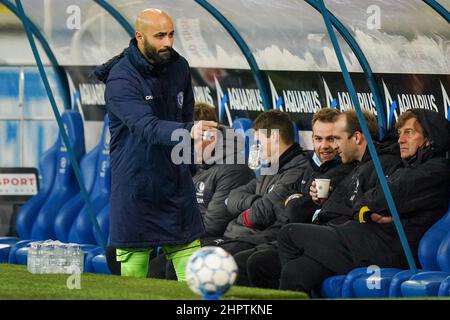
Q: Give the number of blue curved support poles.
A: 5